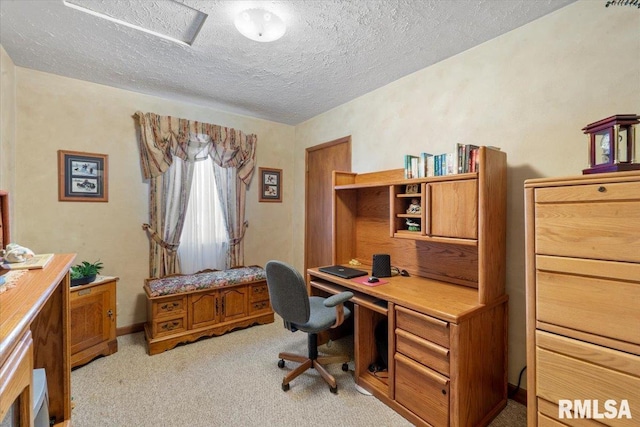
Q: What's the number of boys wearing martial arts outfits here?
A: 0